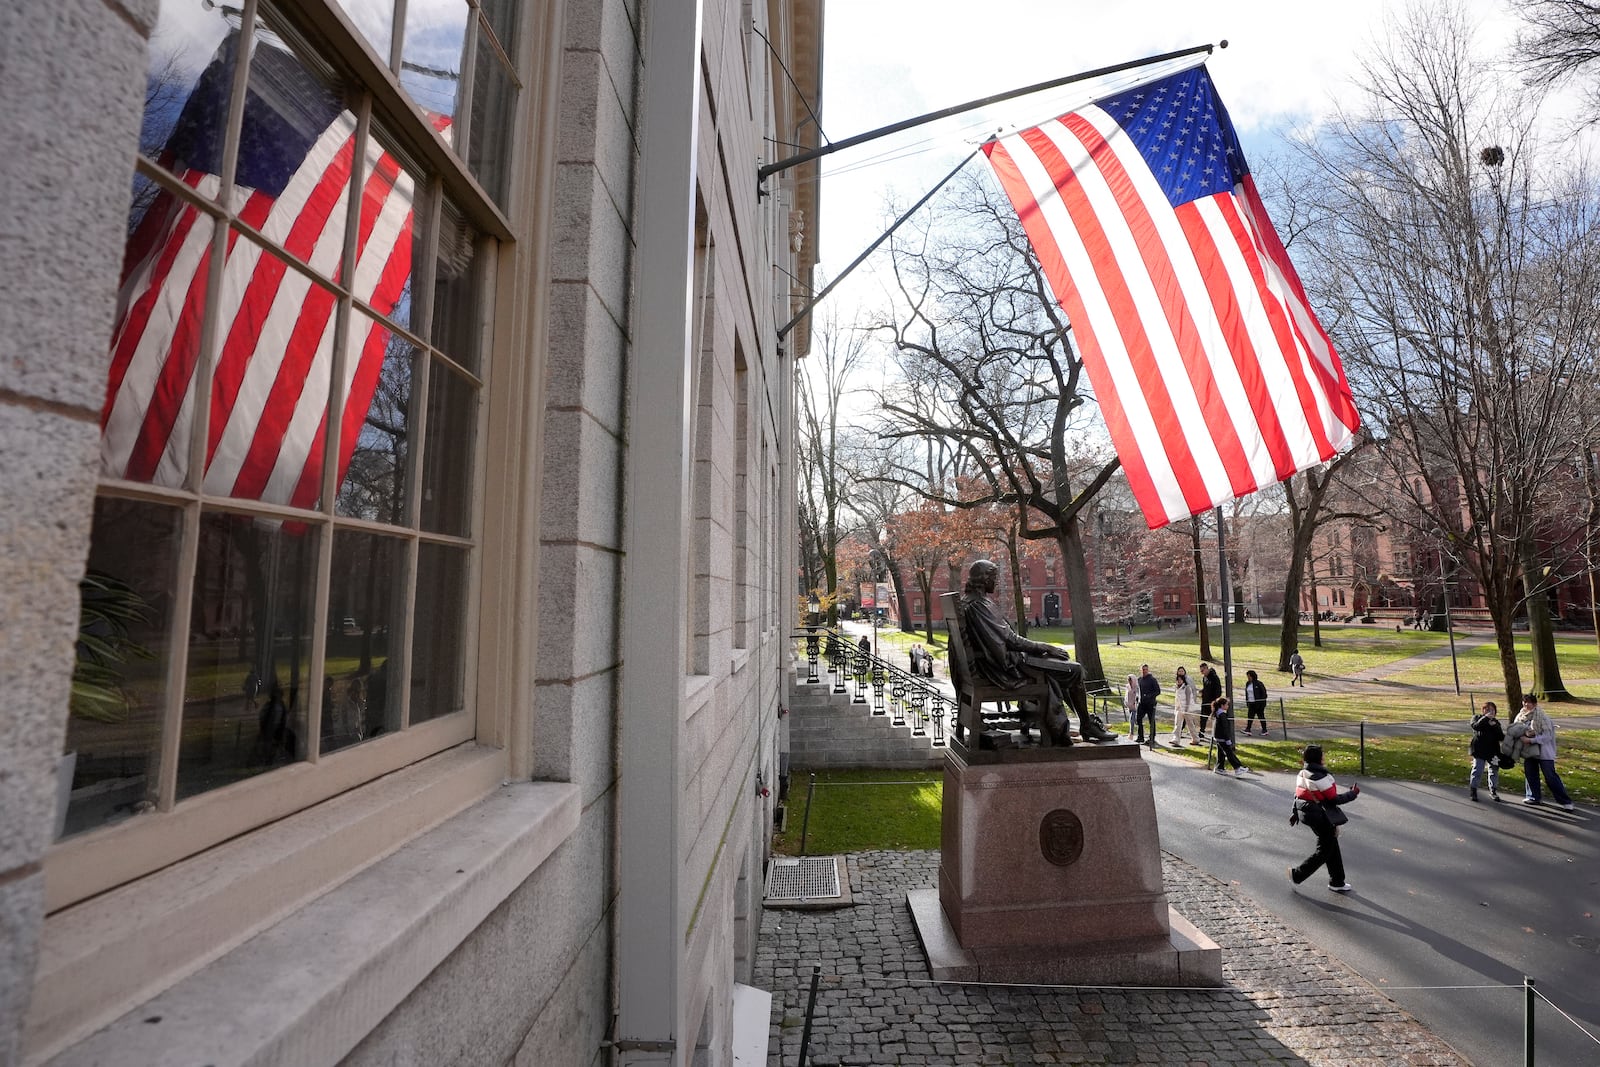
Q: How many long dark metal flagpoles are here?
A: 2